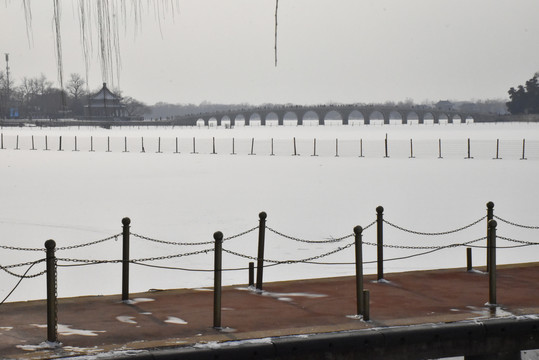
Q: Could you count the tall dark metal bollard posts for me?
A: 8